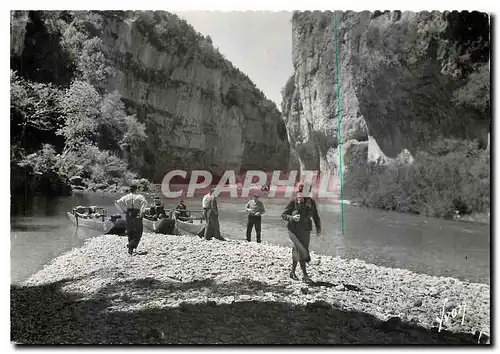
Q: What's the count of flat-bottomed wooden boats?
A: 3